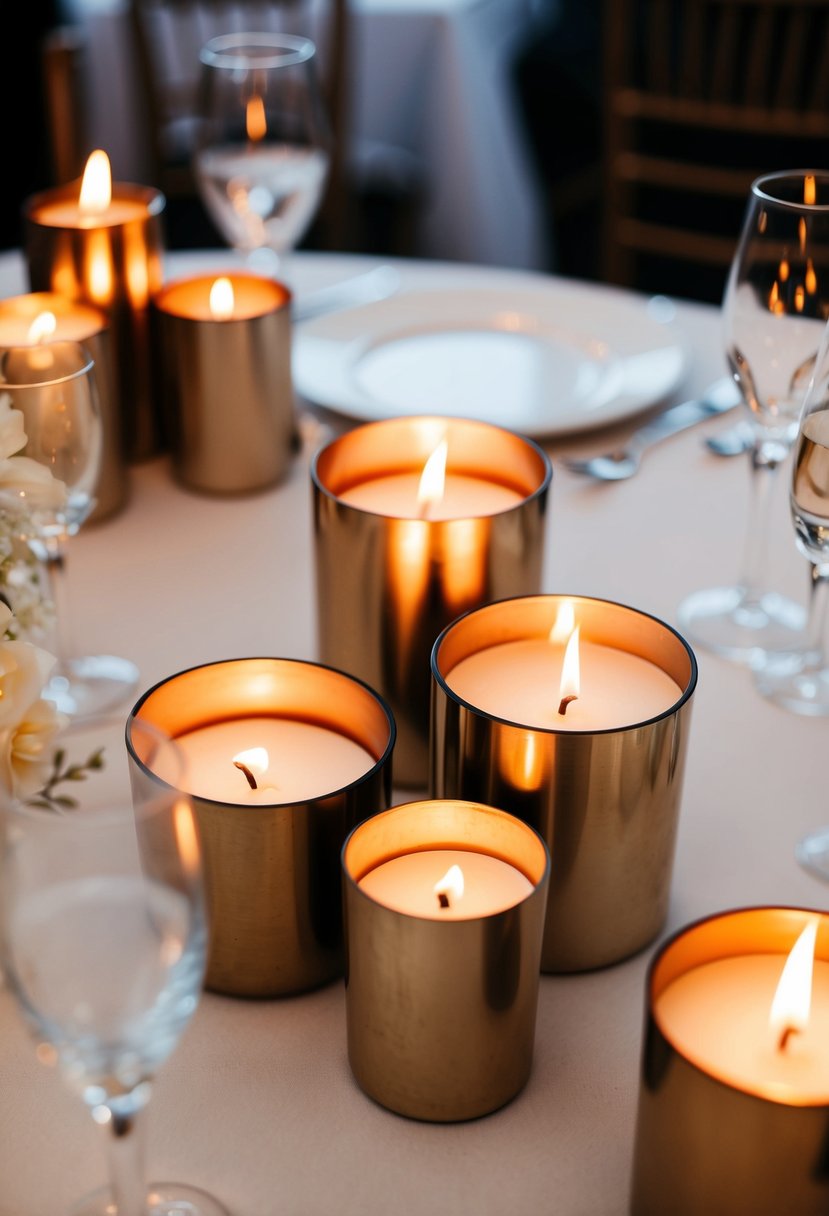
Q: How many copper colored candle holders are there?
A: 8